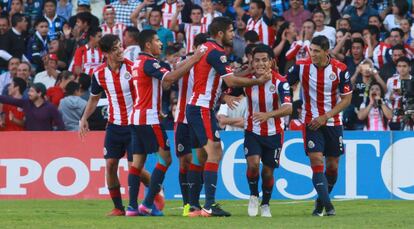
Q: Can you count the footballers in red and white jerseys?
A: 6